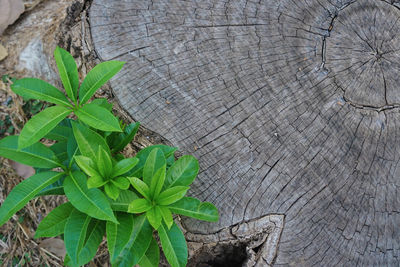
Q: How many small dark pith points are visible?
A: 1